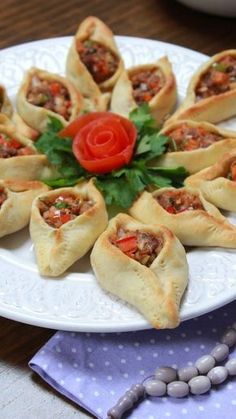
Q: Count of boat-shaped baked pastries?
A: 12